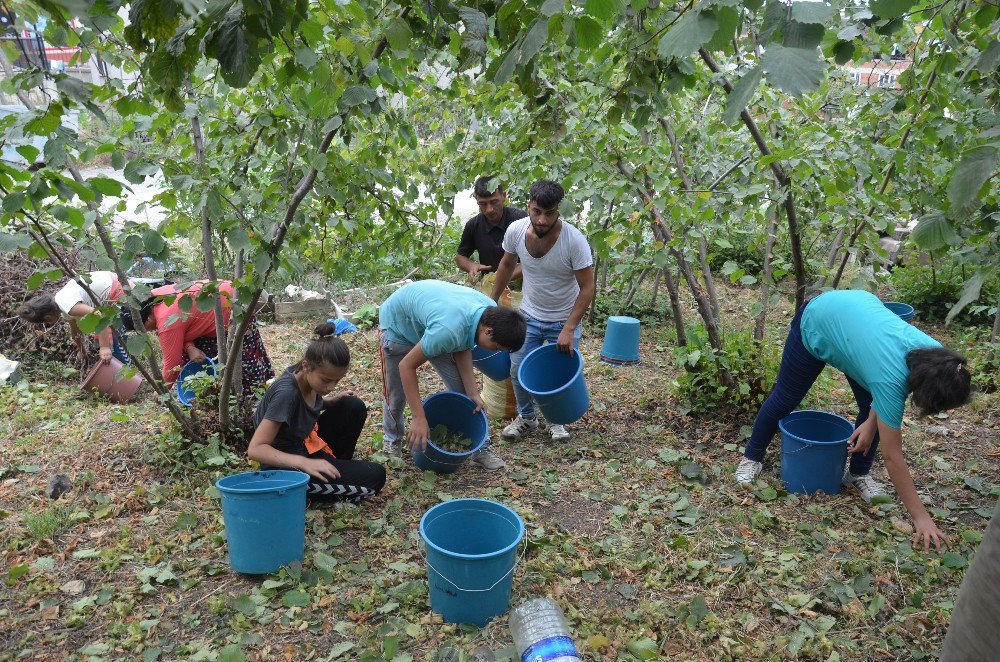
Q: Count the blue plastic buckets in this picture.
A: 9